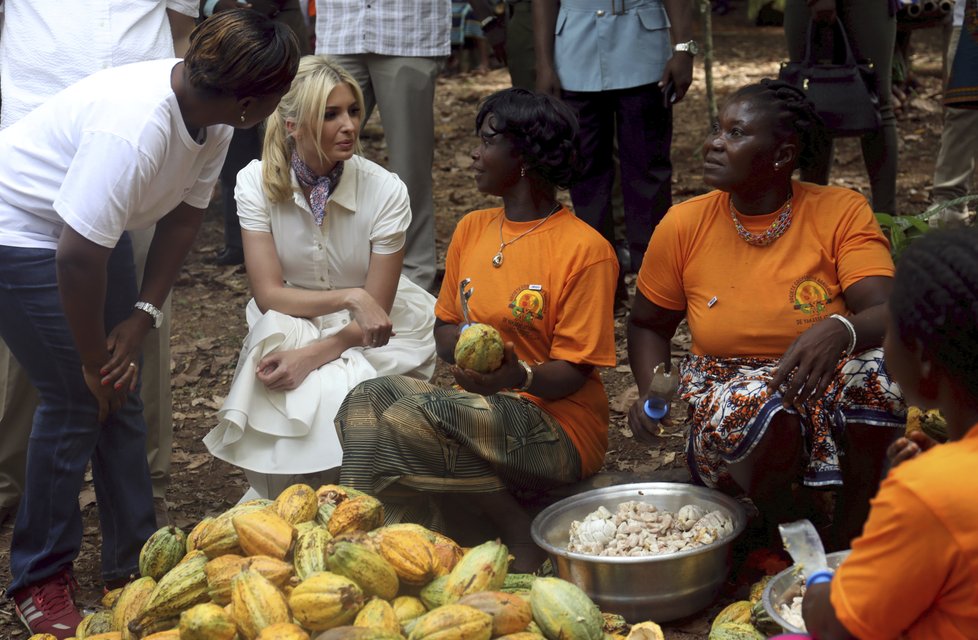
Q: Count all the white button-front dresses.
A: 1